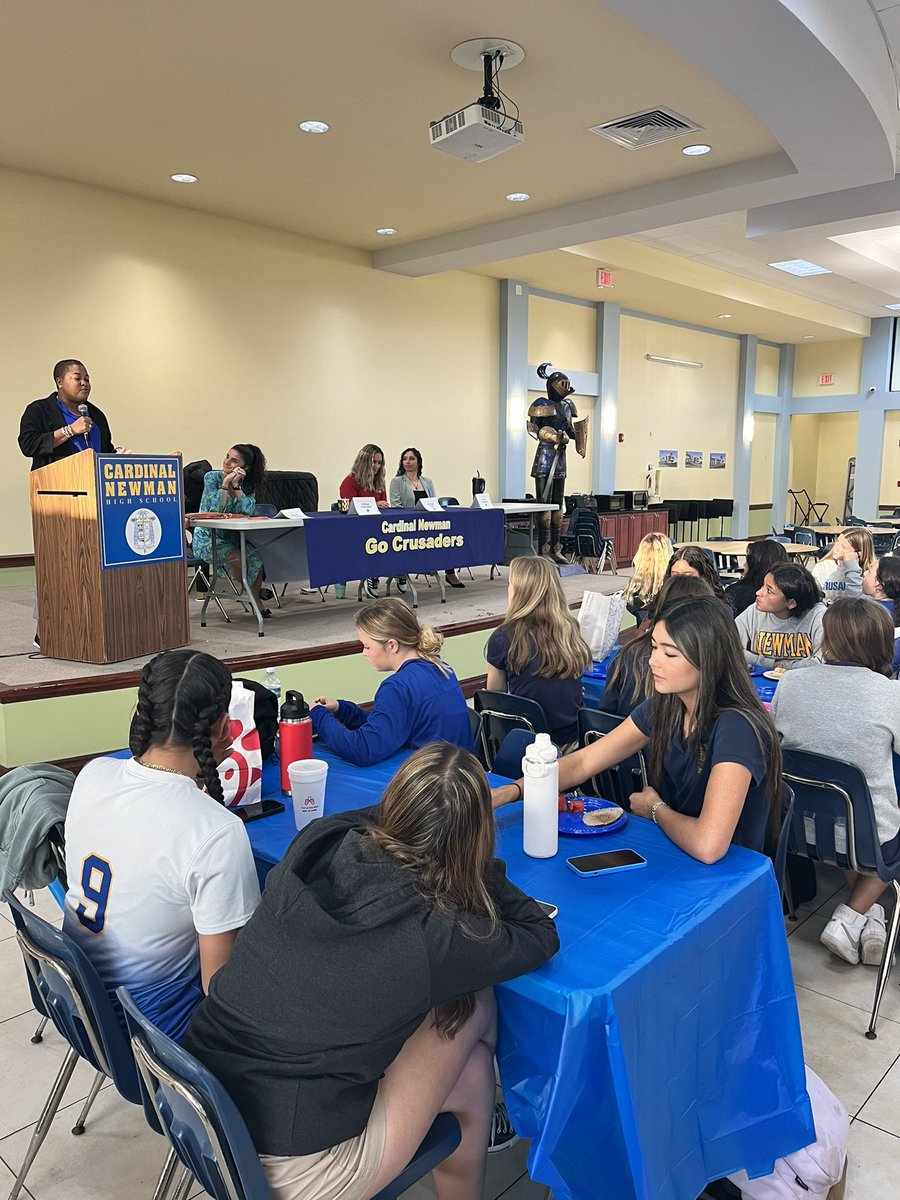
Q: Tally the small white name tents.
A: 4